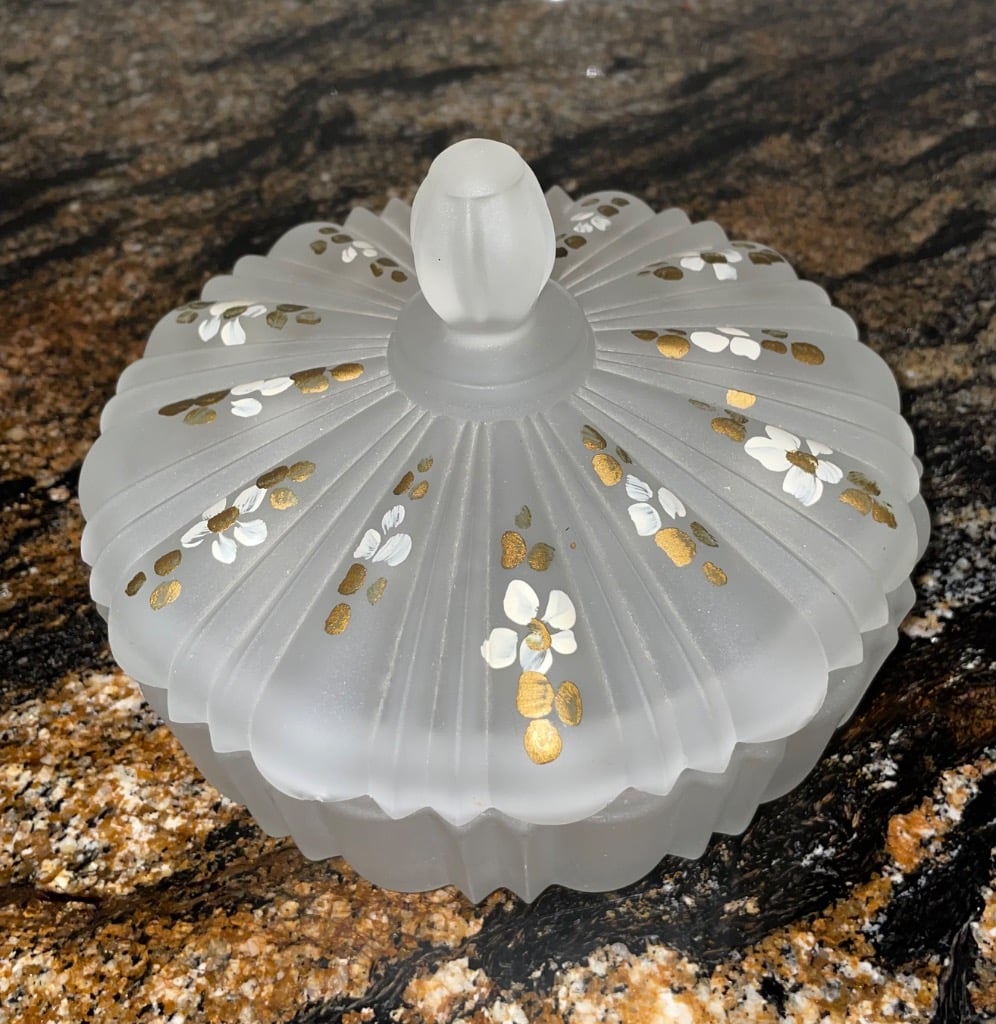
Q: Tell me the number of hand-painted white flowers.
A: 11